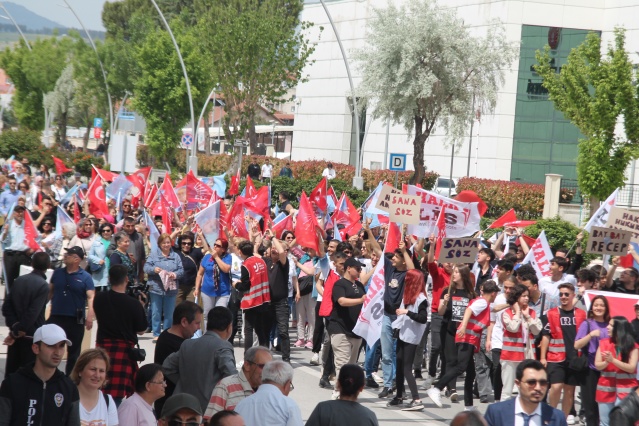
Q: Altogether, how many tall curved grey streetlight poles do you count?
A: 4